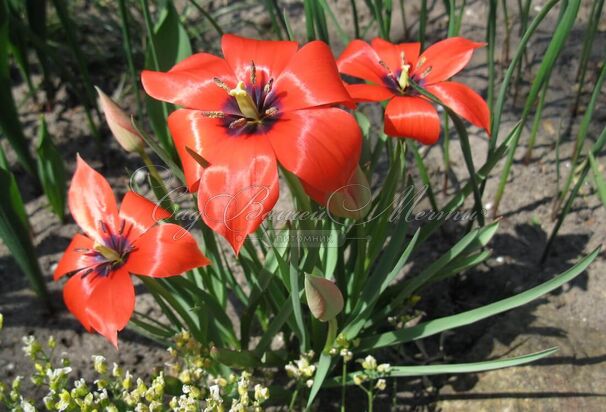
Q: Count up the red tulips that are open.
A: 3